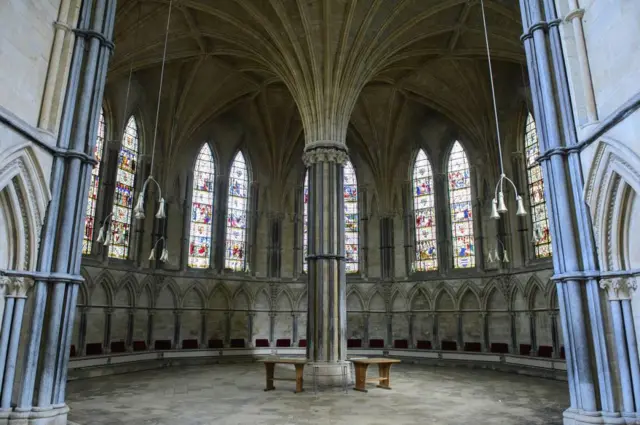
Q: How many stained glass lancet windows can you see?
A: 9